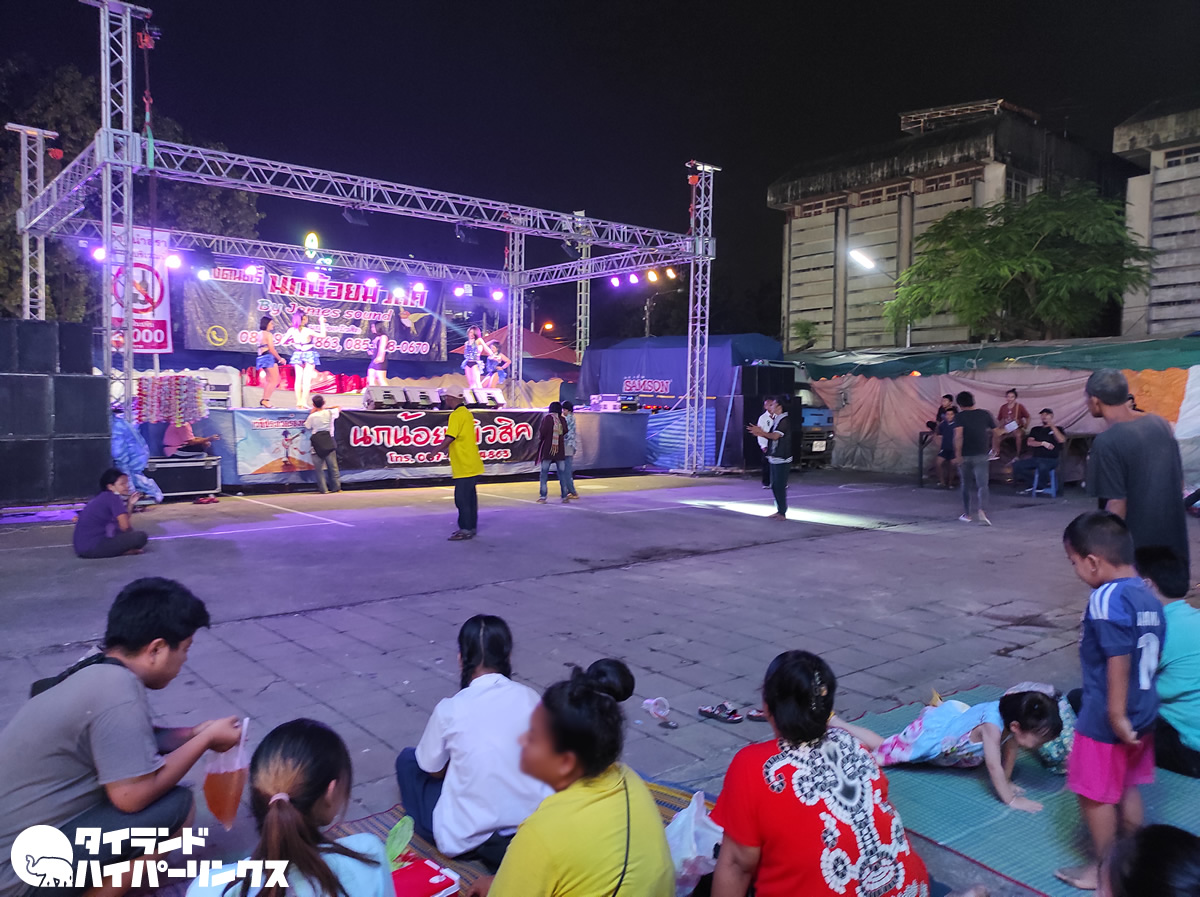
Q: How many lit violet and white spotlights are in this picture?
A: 12